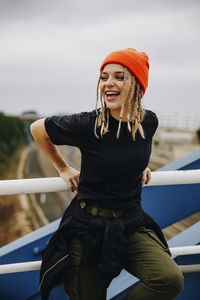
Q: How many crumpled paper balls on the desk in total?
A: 0